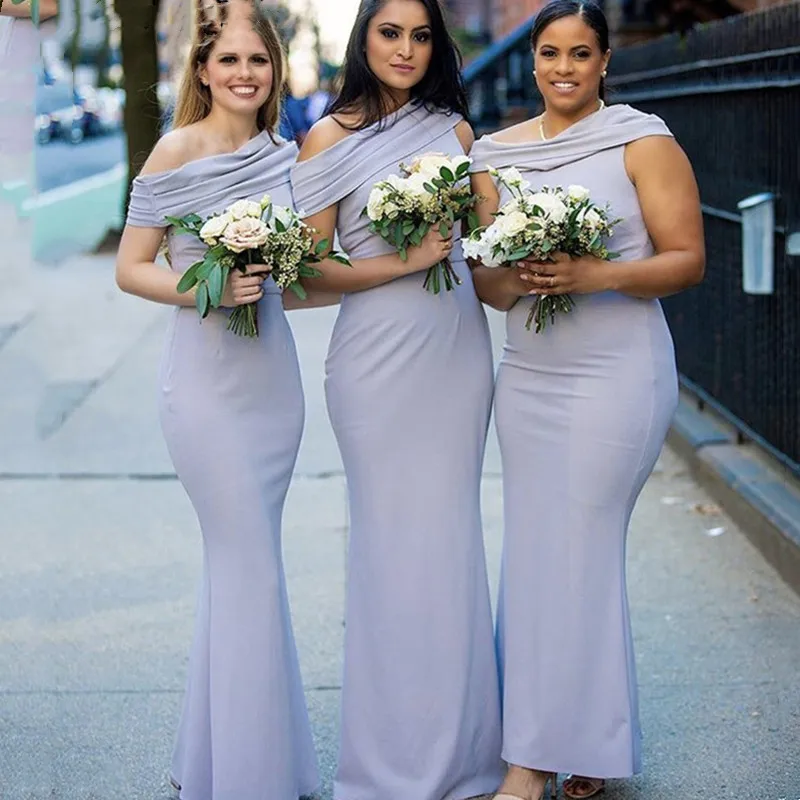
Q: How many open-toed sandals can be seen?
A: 2